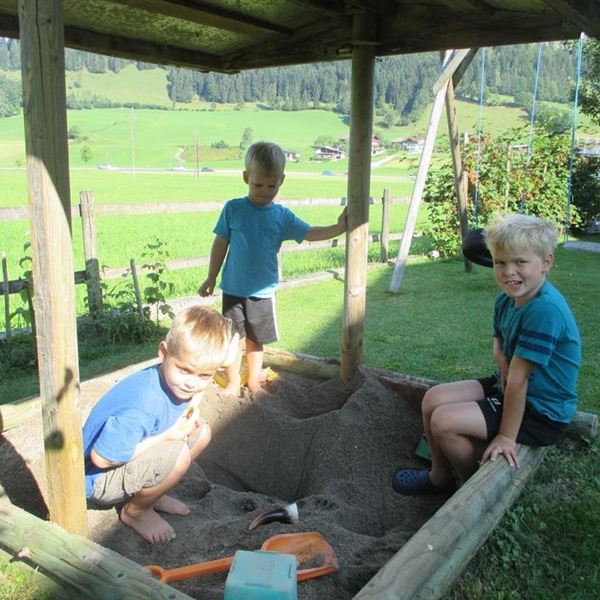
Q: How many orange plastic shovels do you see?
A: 1